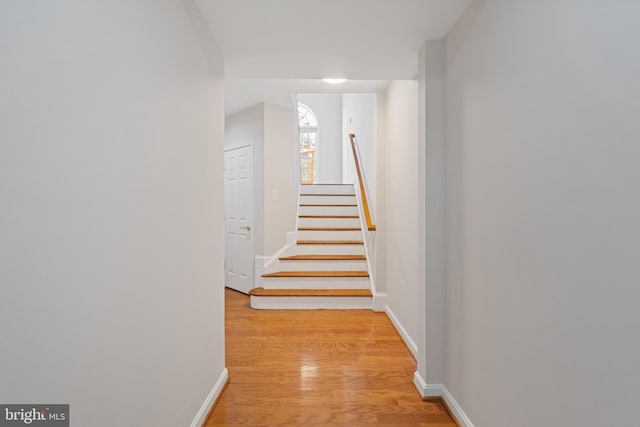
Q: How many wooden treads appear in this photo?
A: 9